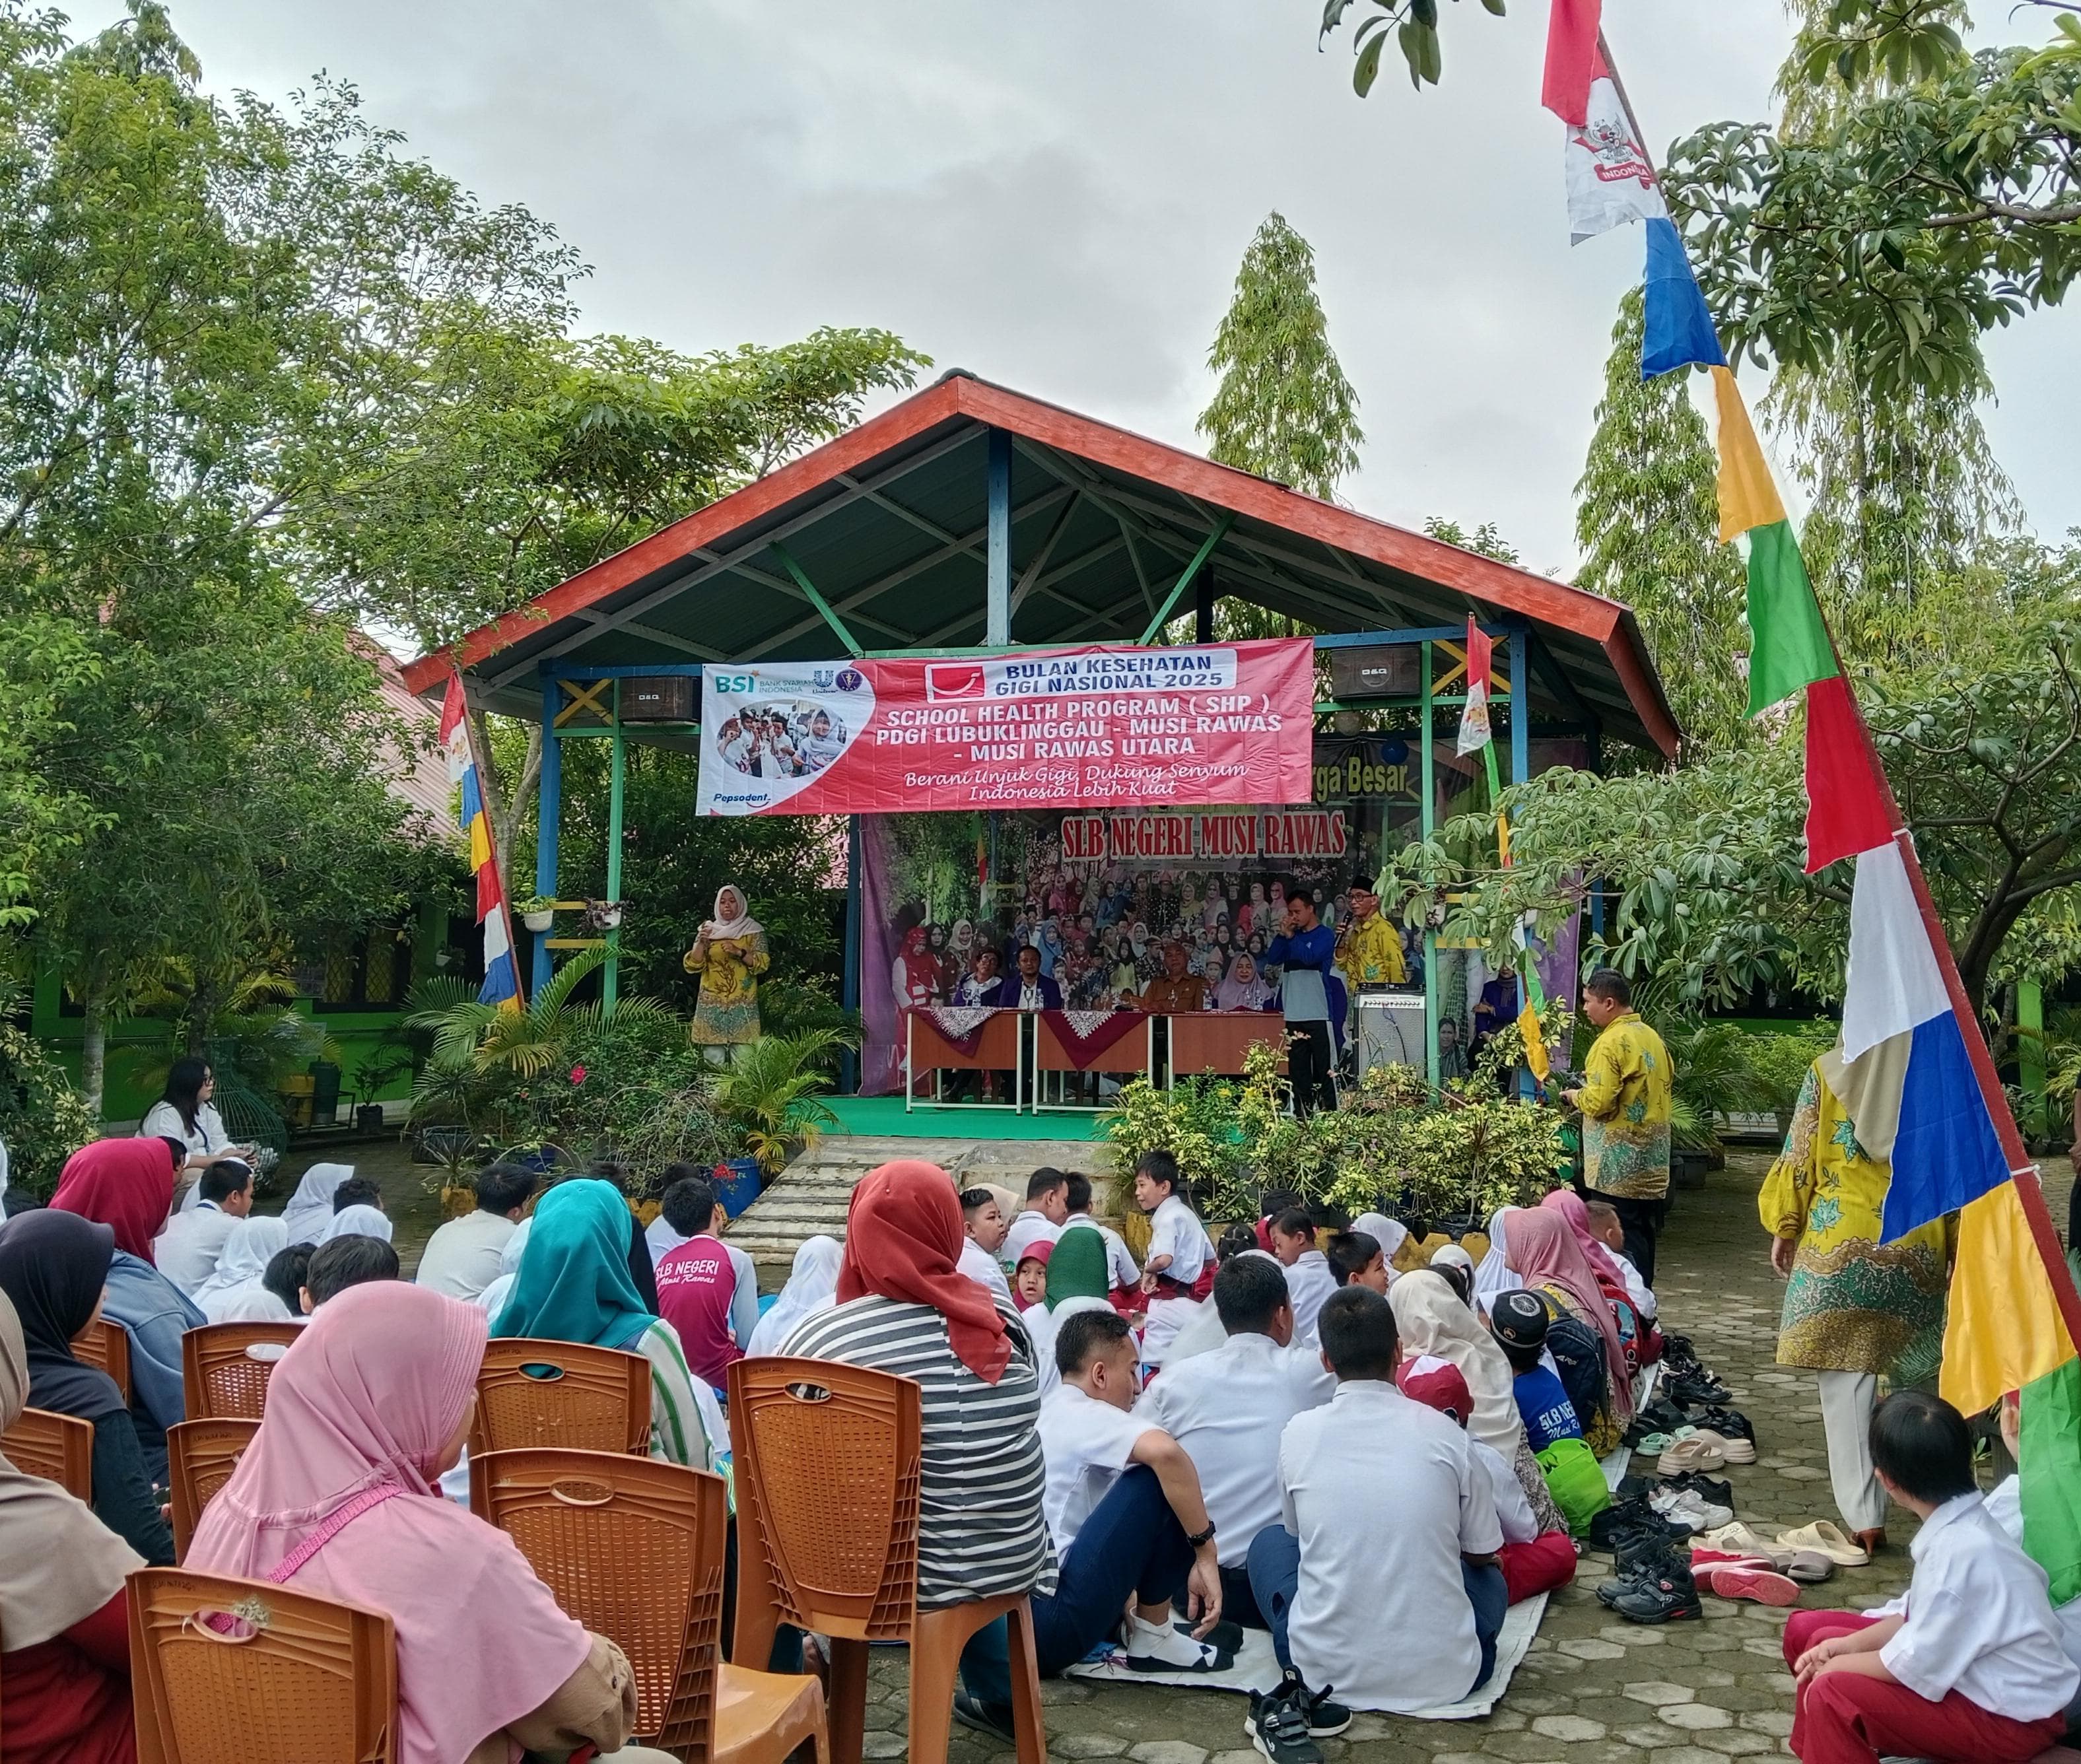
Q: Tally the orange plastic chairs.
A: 8